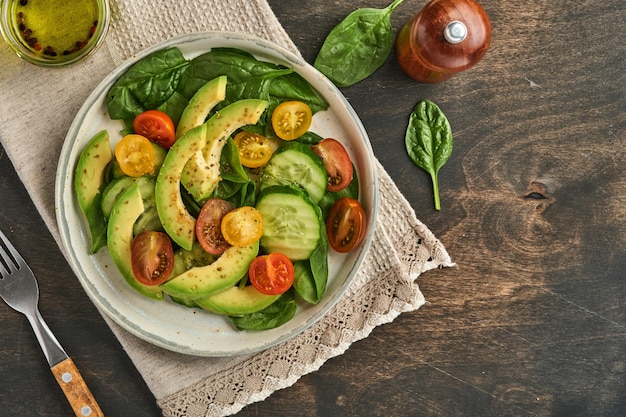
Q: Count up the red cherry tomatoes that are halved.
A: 6